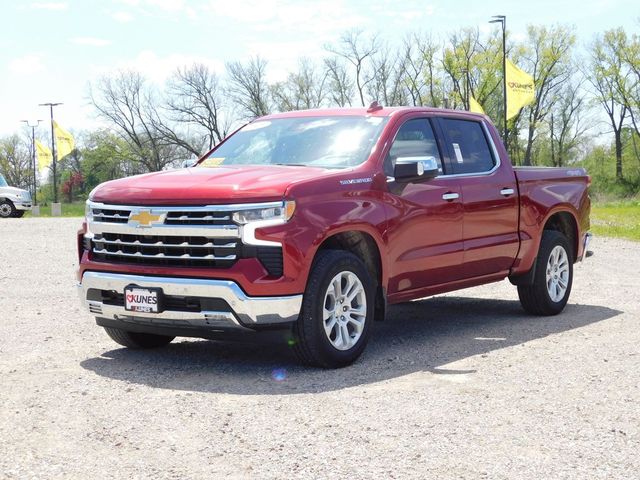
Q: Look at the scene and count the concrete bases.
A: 2